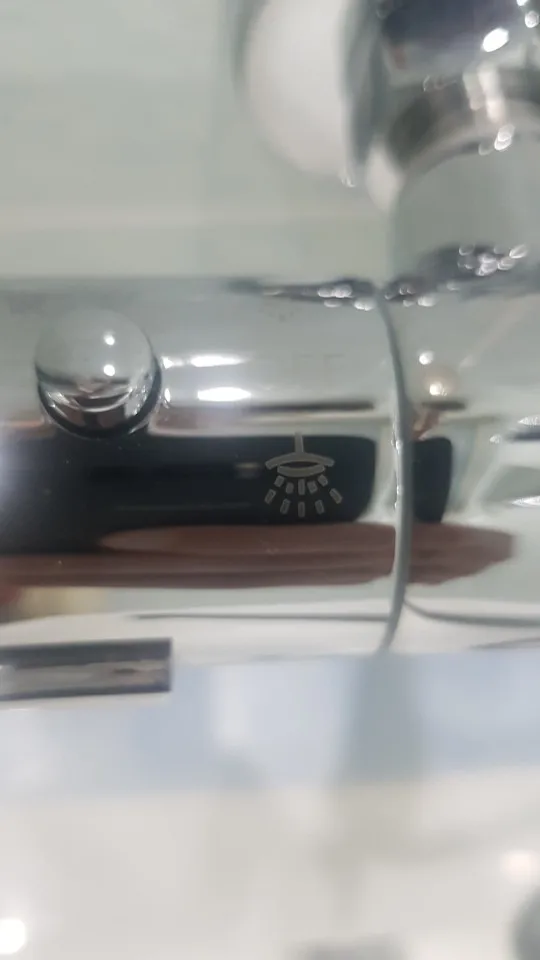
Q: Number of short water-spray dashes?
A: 10